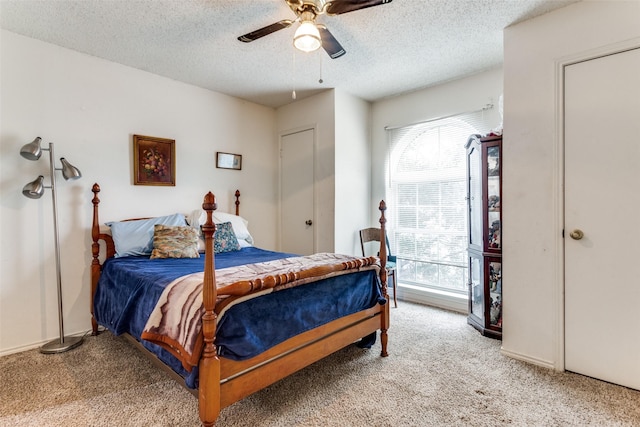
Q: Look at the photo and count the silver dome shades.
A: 3